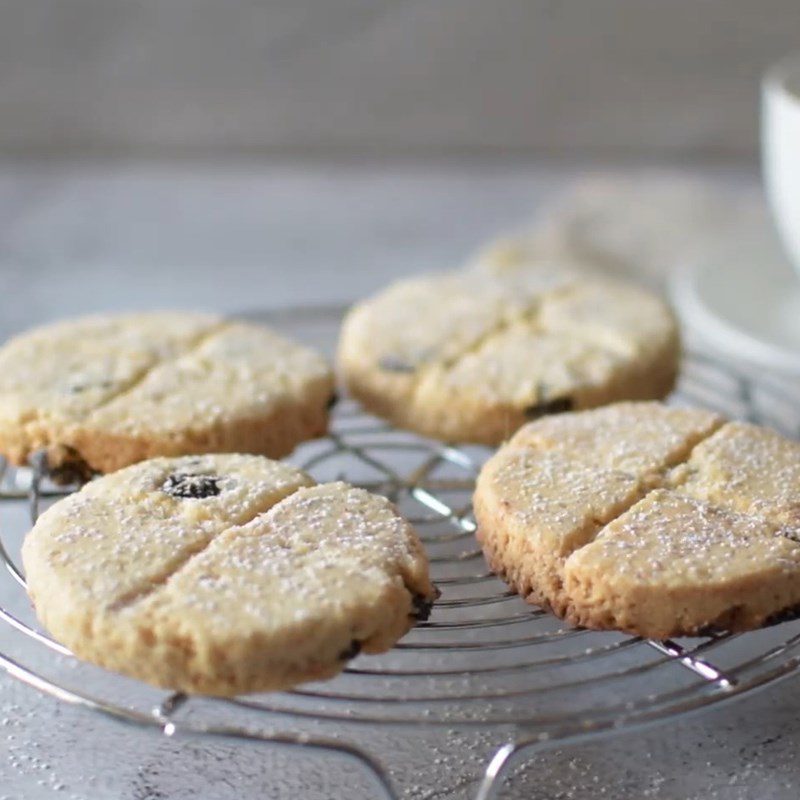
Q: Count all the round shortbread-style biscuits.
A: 4